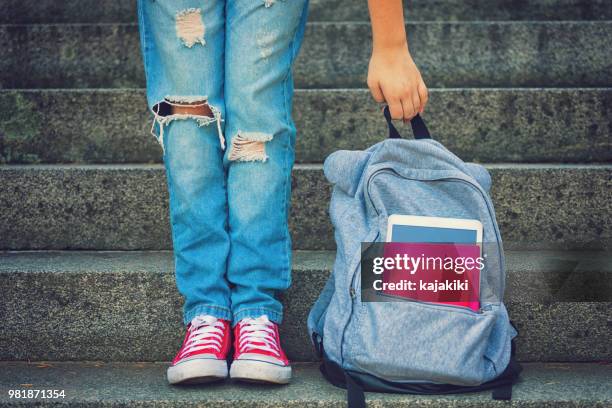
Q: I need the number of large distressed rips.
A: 3